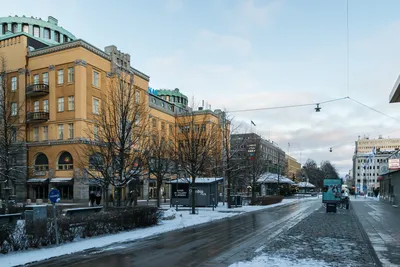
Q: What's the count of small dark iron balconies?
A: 2